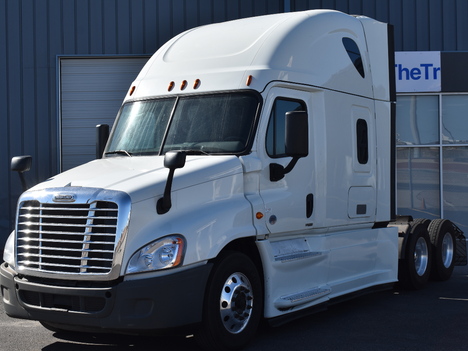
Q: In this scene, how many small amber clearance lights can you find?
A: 5